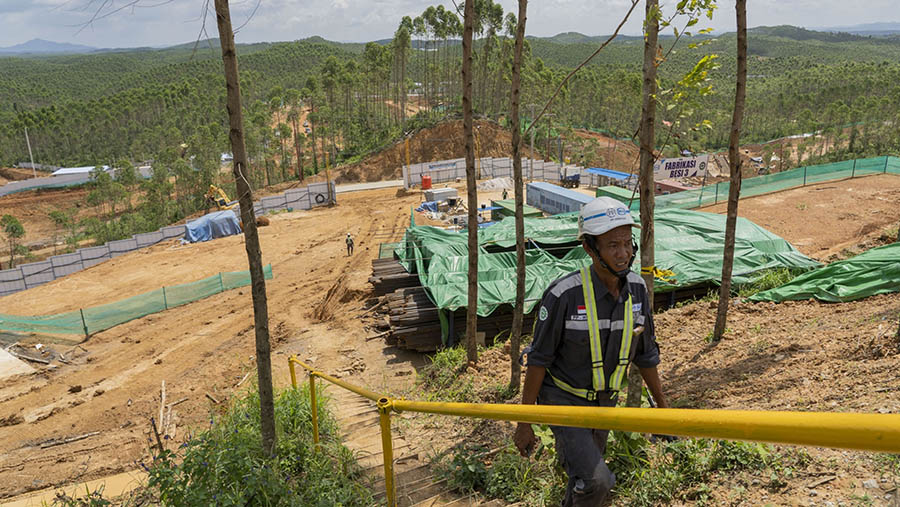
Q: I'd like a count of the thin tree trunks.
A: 5